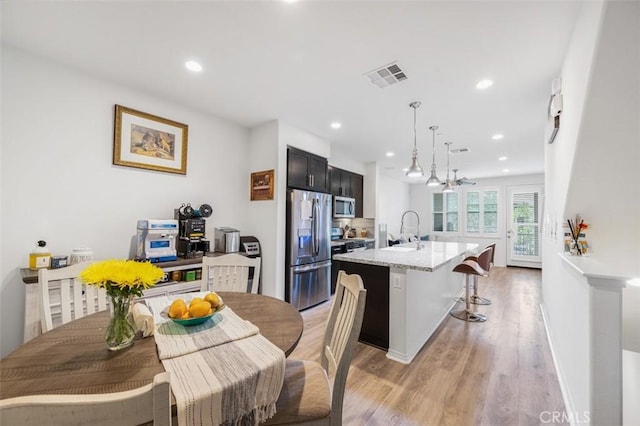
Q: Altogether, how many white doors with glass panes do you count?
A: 1